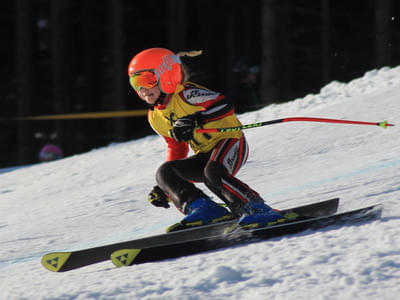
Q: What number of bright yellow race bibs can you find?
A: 1